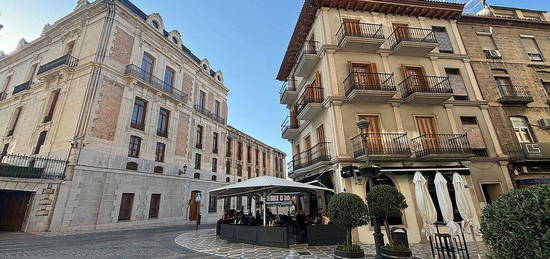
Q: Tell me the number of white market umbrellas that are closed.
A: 3